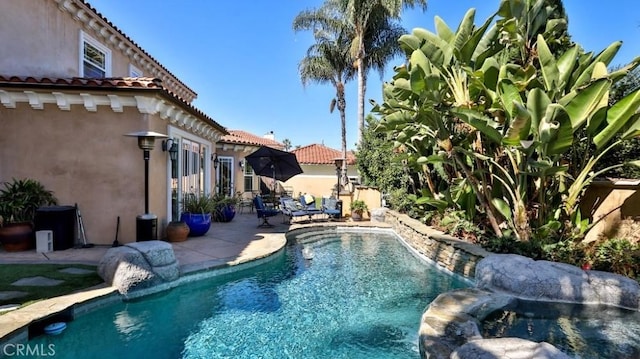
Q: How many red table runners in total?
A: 0